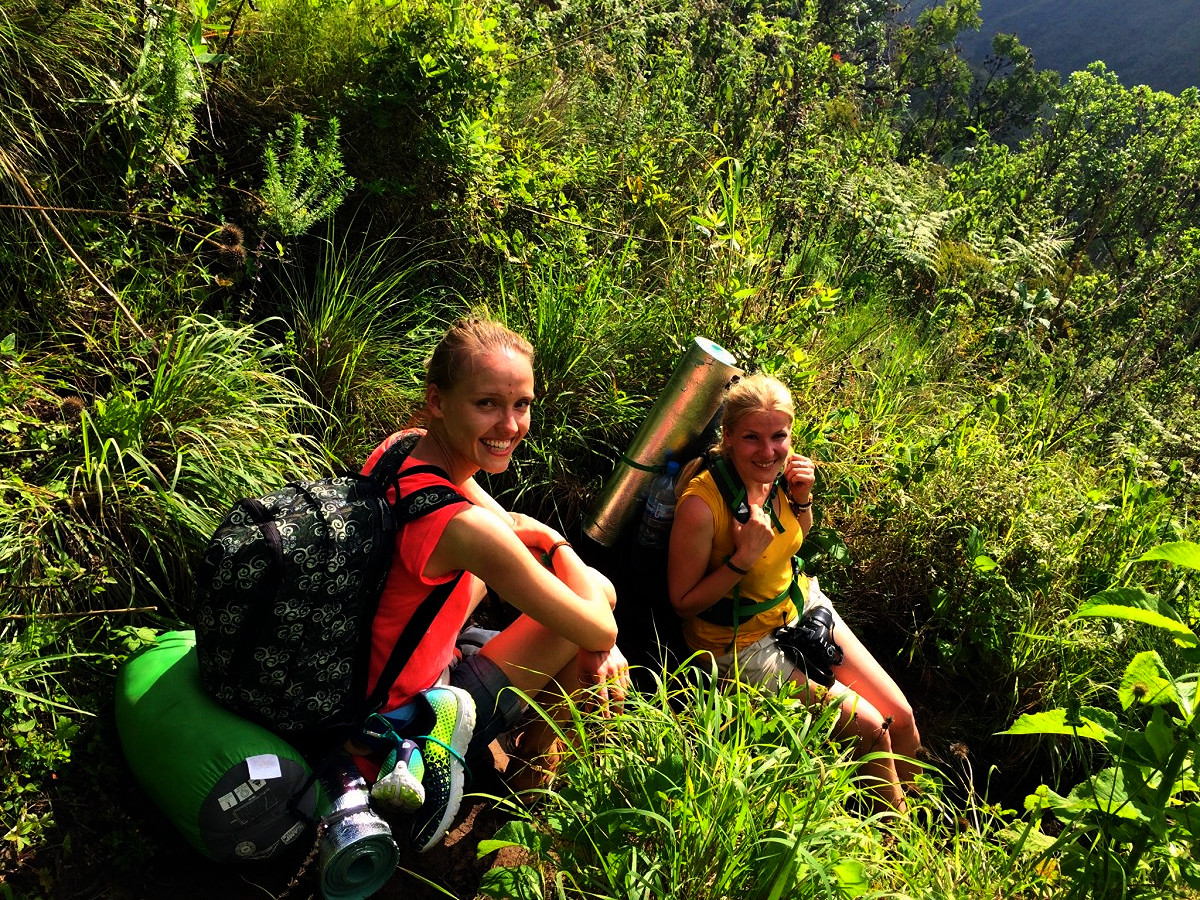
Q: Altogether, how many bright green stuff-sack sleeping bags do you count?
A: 1